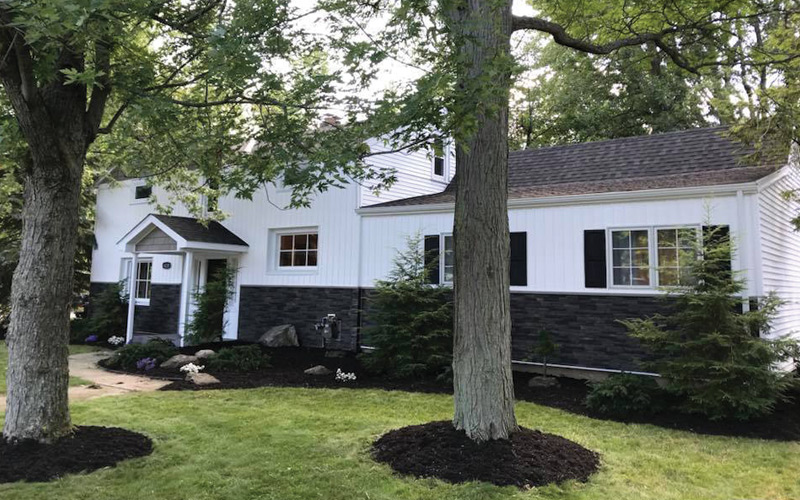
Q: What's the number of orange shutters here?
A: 0